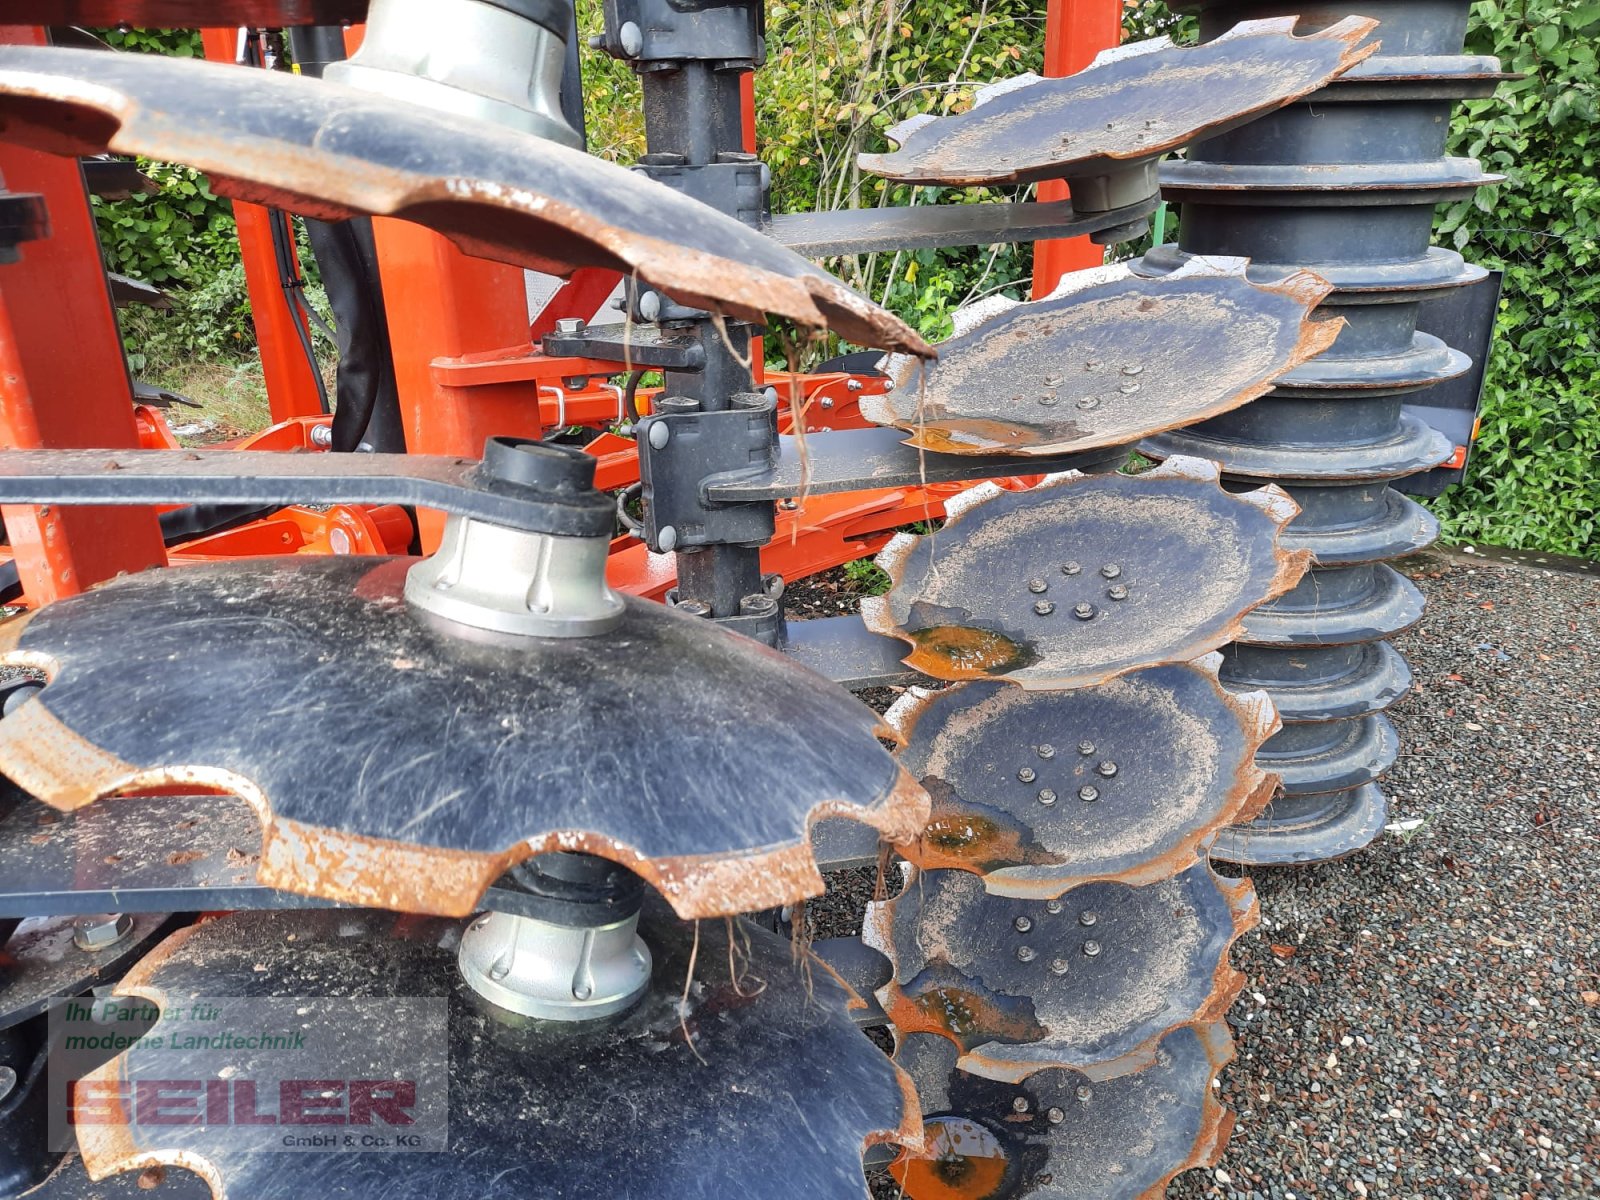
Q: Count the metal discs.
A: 9